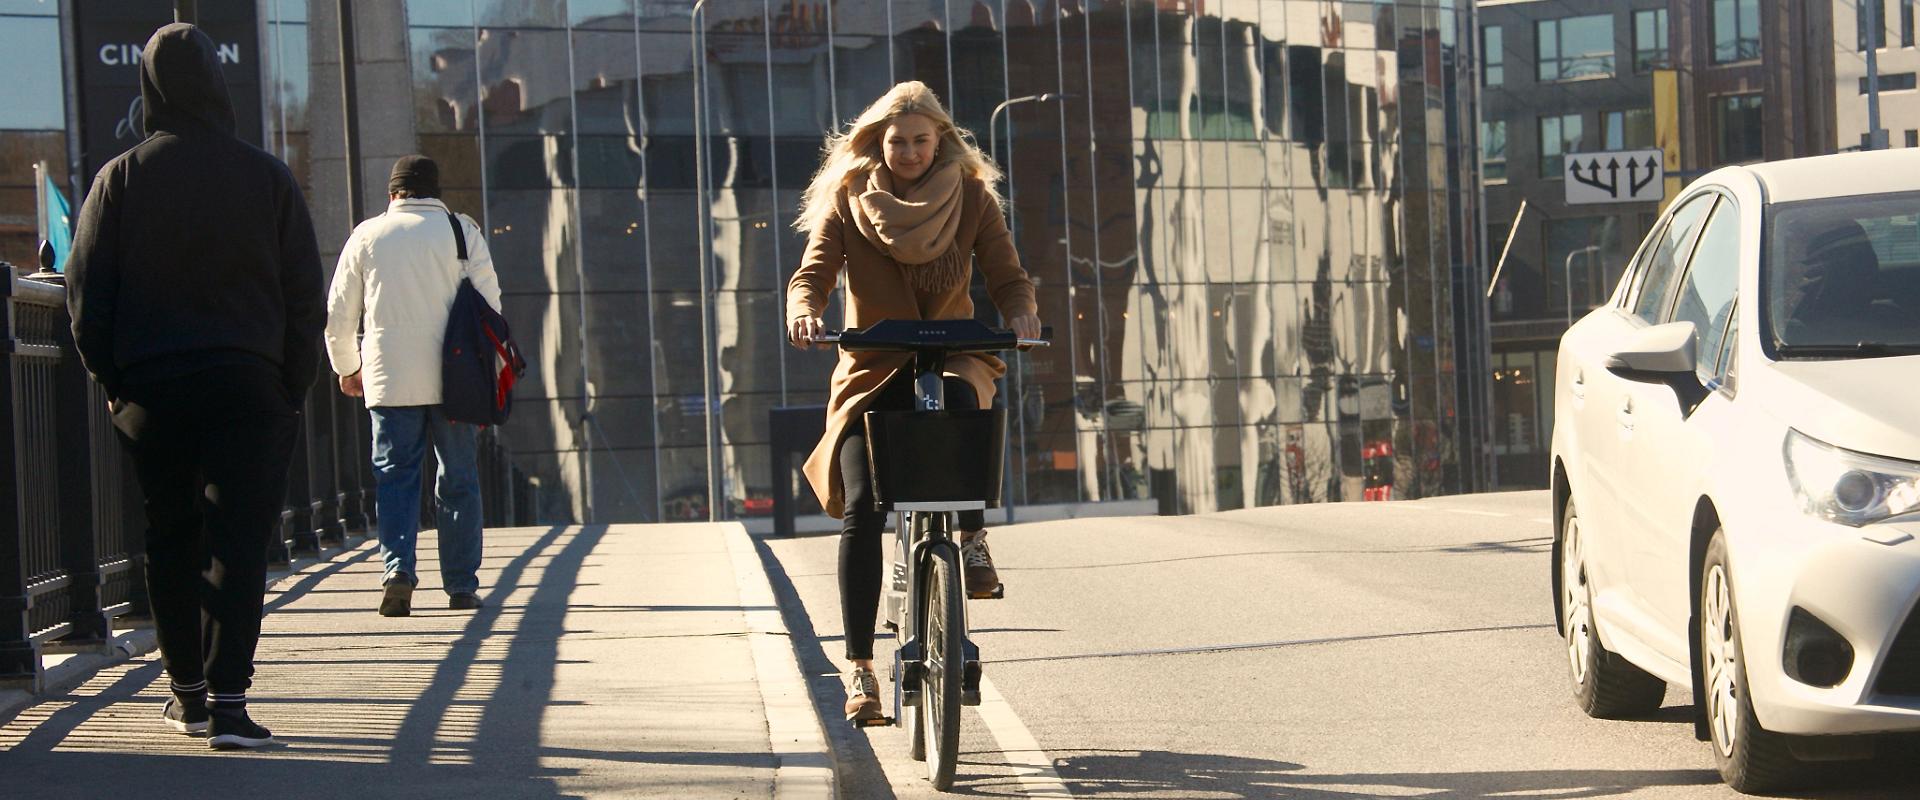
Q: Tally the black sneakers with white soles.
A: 2